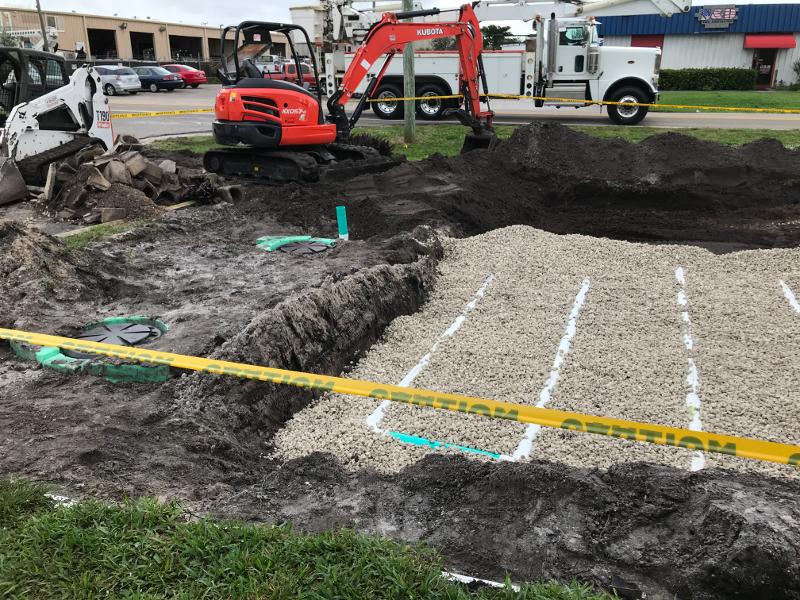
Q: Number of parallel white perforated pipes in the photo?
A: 4